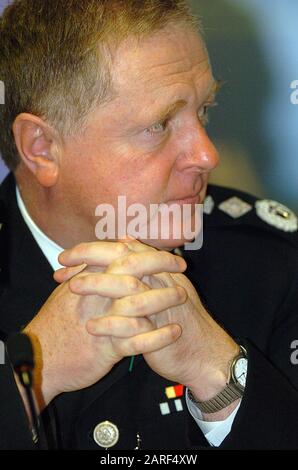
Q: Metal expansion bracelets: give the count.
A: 1